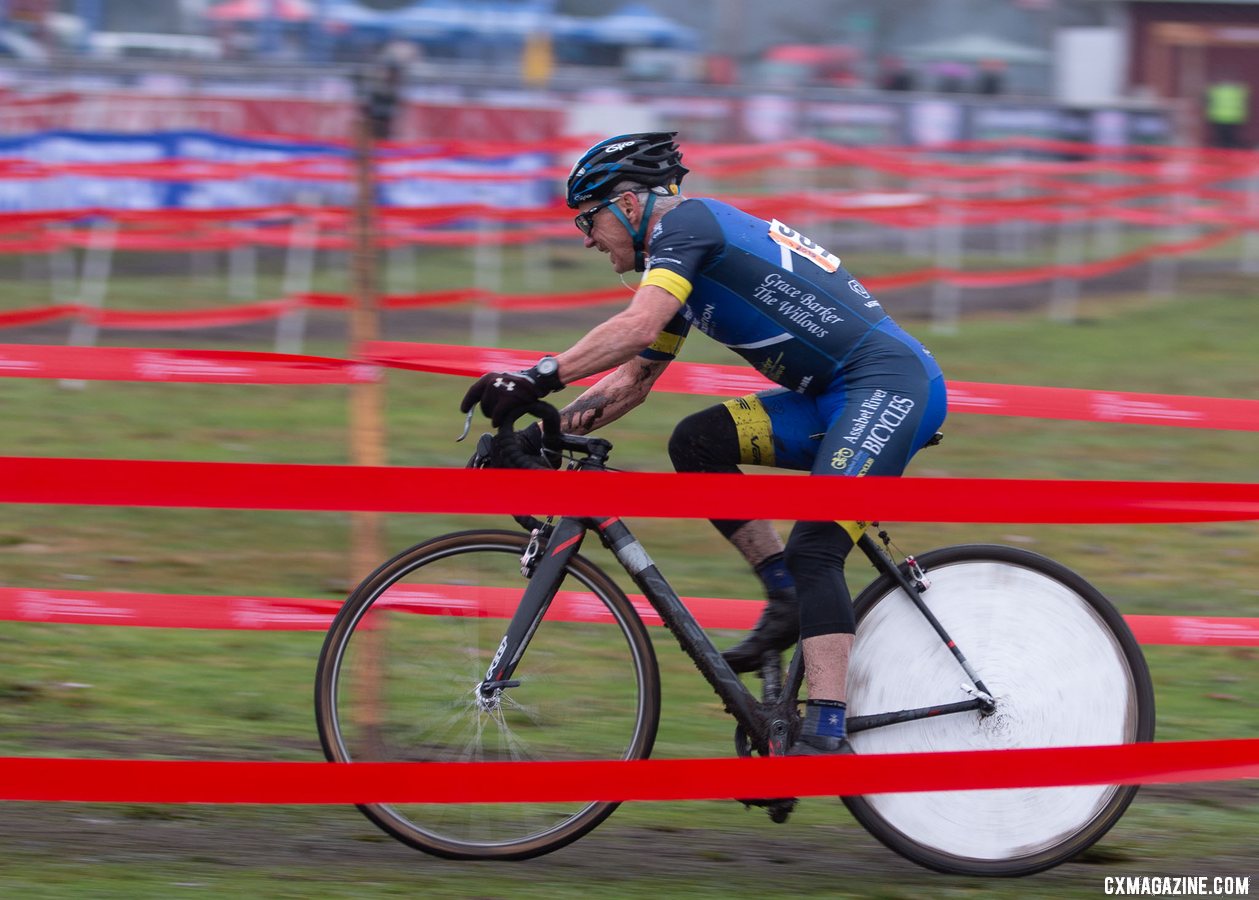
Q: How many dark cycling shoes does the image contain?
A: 2